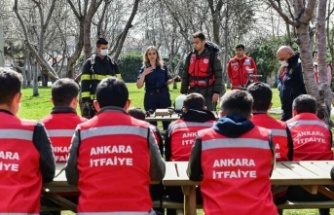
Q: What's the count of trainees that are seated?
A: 8